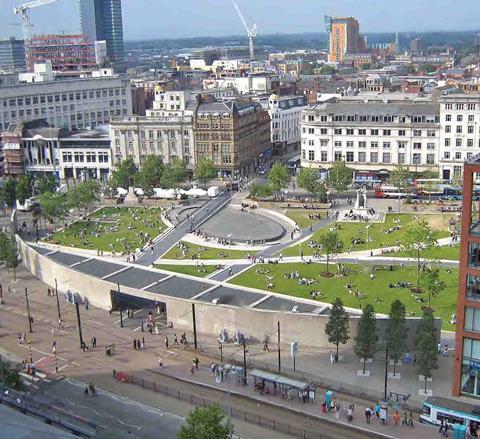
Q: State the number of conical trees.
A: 4